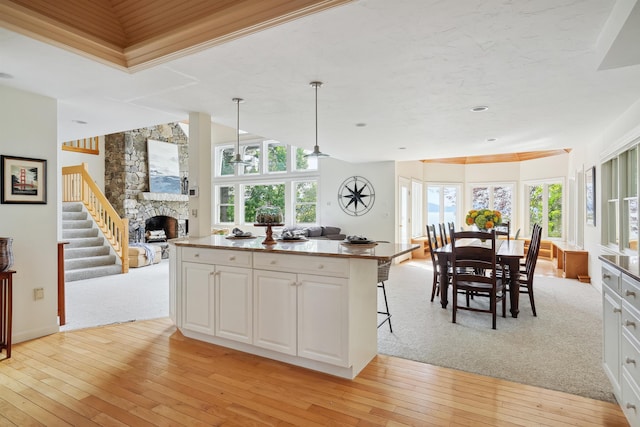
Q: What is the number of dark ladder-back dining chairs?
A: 8